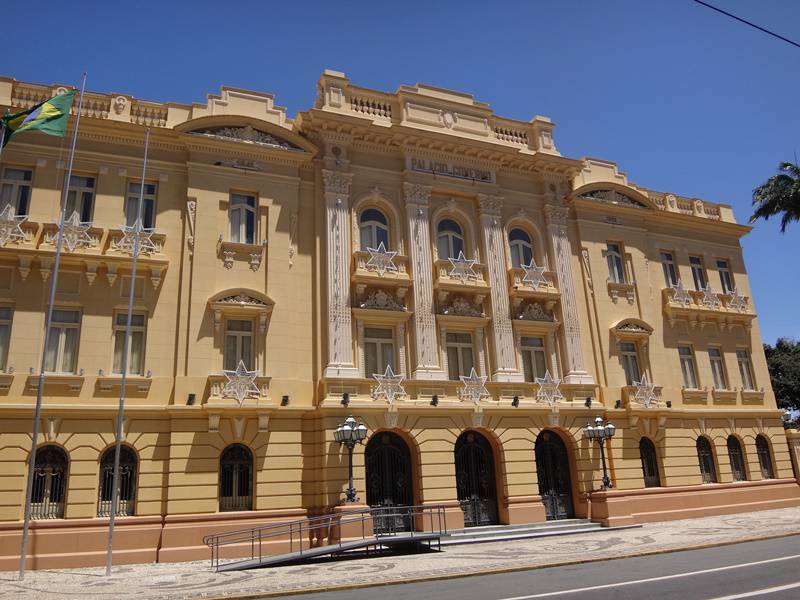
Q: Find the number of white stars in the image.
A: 14